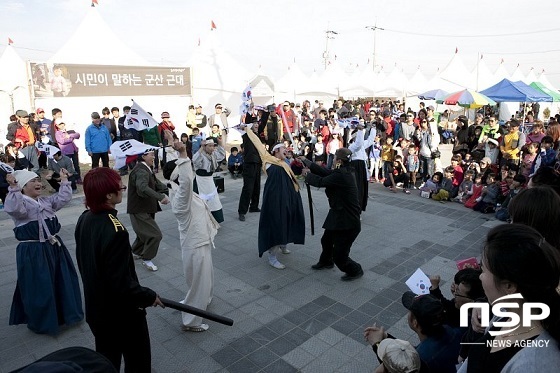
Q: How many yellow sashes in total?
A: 1